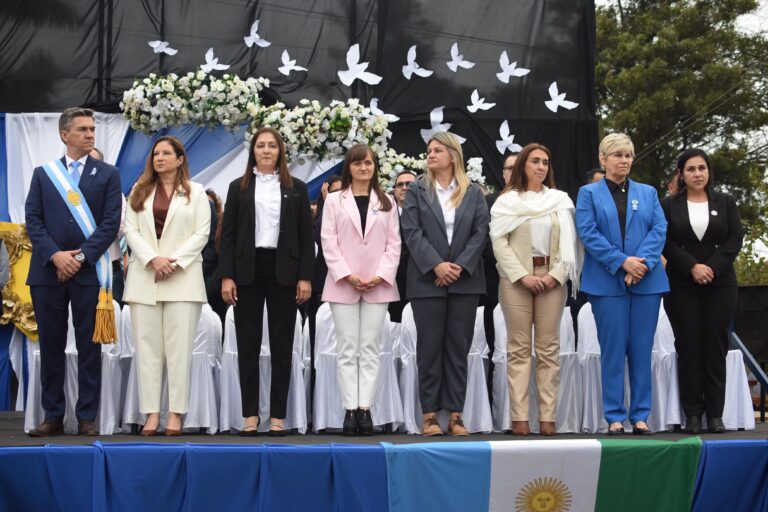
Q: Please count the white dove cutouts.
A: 13